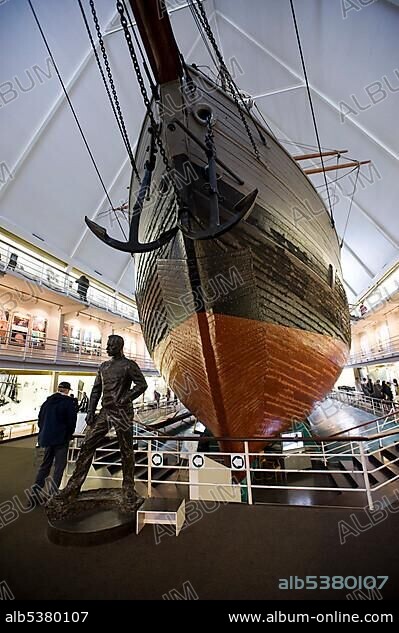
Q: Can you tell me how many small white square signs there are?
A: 3